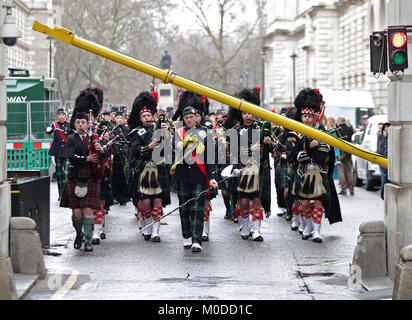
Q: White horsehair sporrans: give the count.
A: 3